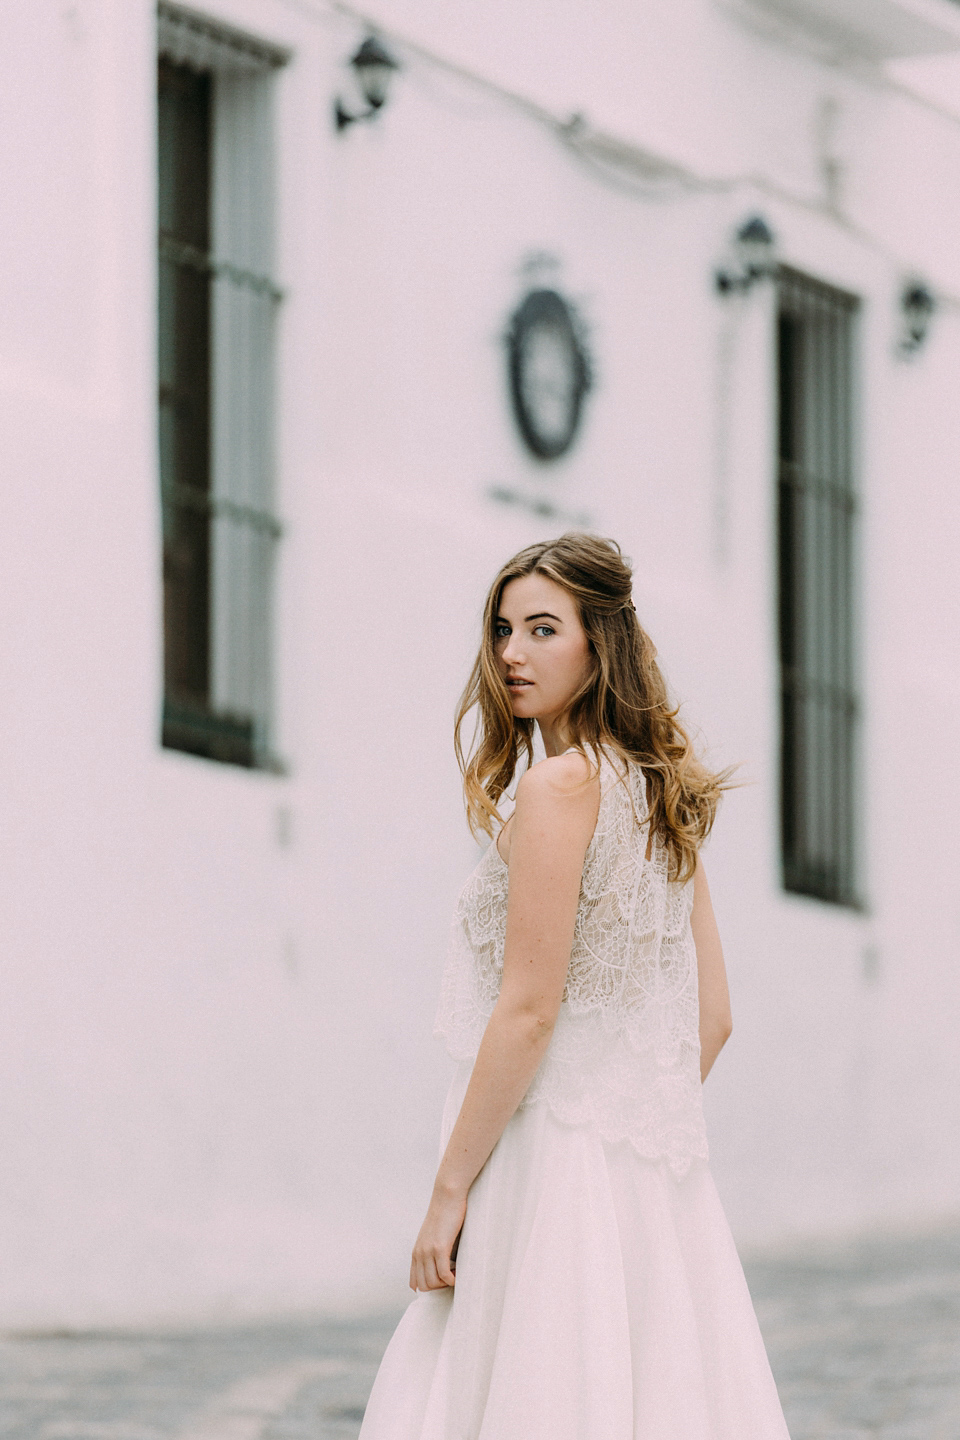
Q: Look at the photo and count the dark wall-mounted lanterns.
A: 3